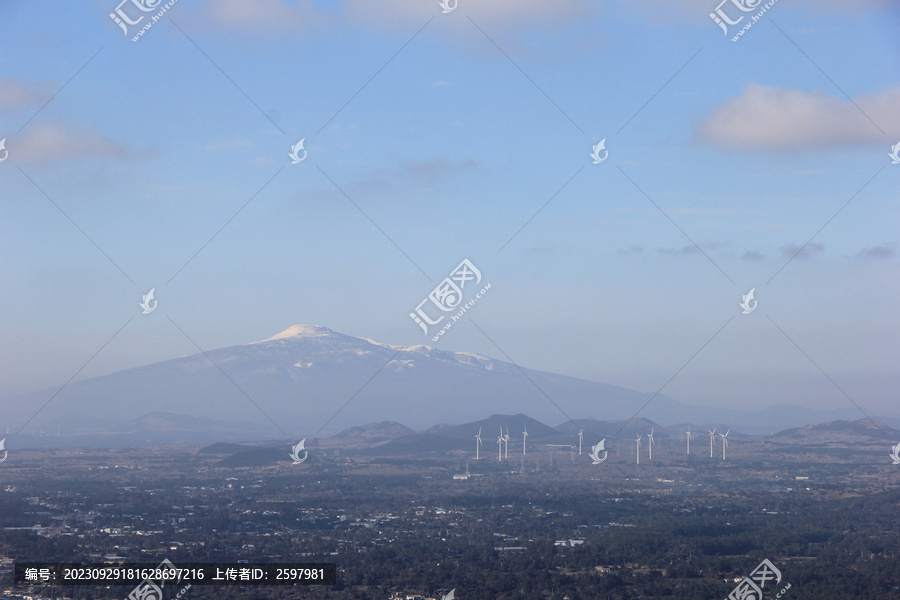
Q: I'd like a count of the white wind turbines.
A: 10